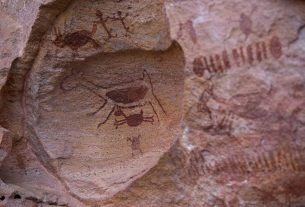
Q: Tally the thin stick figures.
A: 2